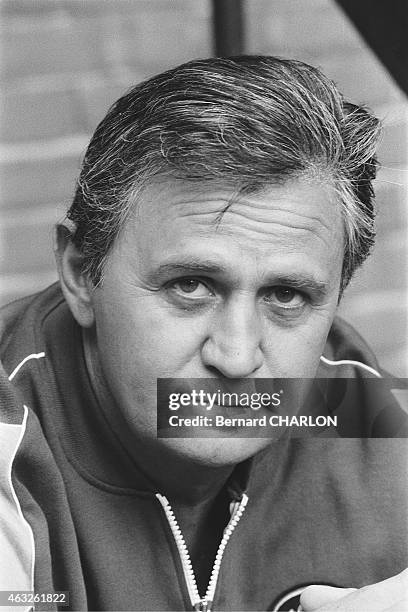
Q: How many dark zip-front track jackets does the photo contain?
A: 1